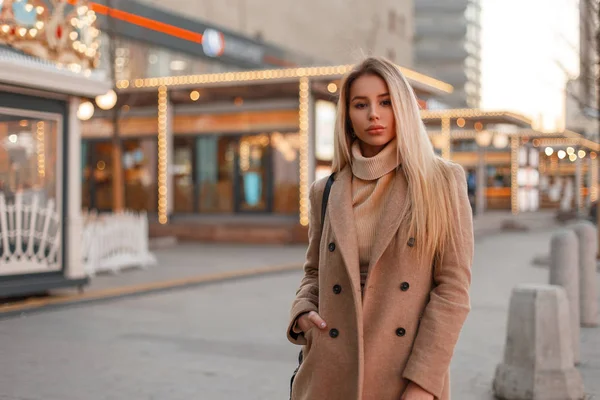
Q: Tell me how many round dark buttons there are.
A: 6